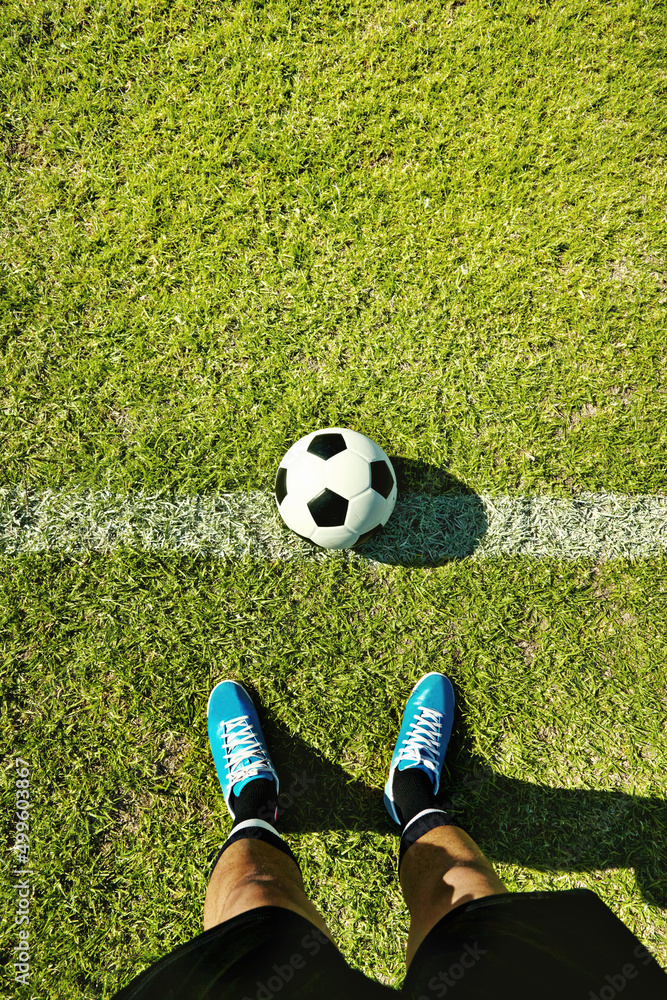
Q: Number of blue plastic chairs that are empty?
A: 0